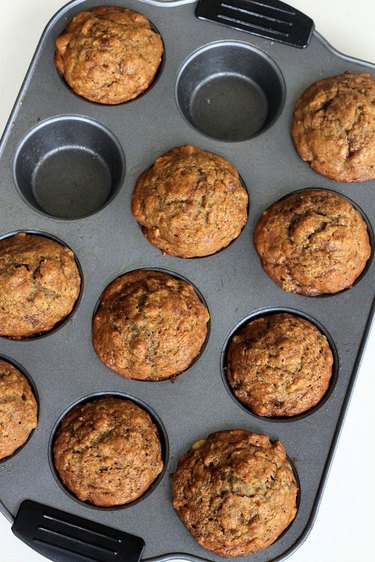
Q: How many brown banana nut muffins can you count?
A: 10